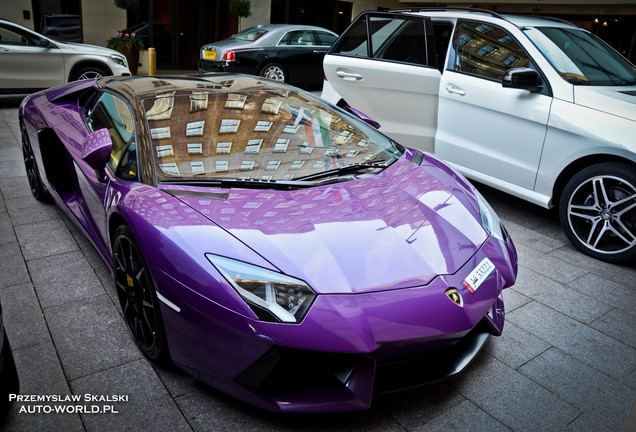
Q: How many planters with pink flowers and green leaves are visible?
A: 1